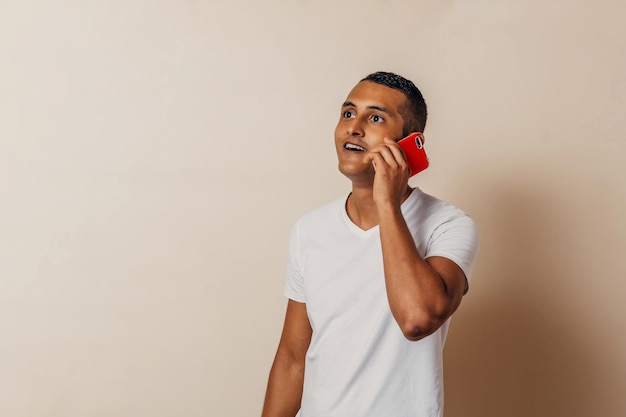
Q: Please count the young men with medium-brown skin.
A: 1